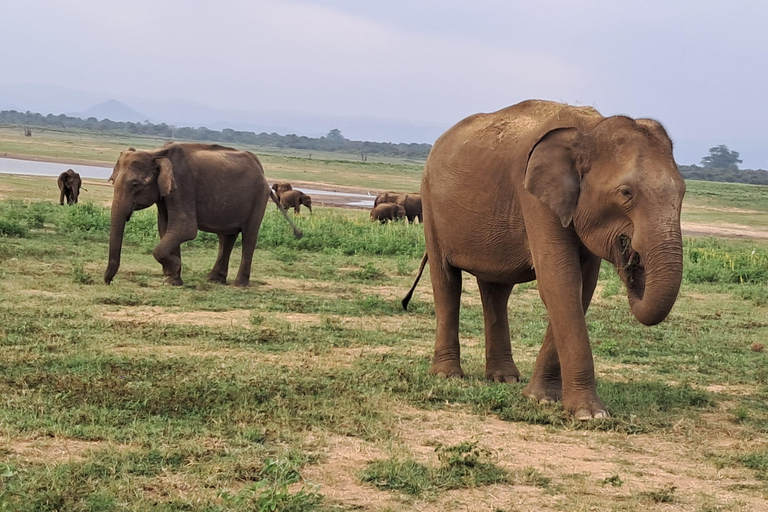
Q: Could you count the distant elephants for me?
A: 6